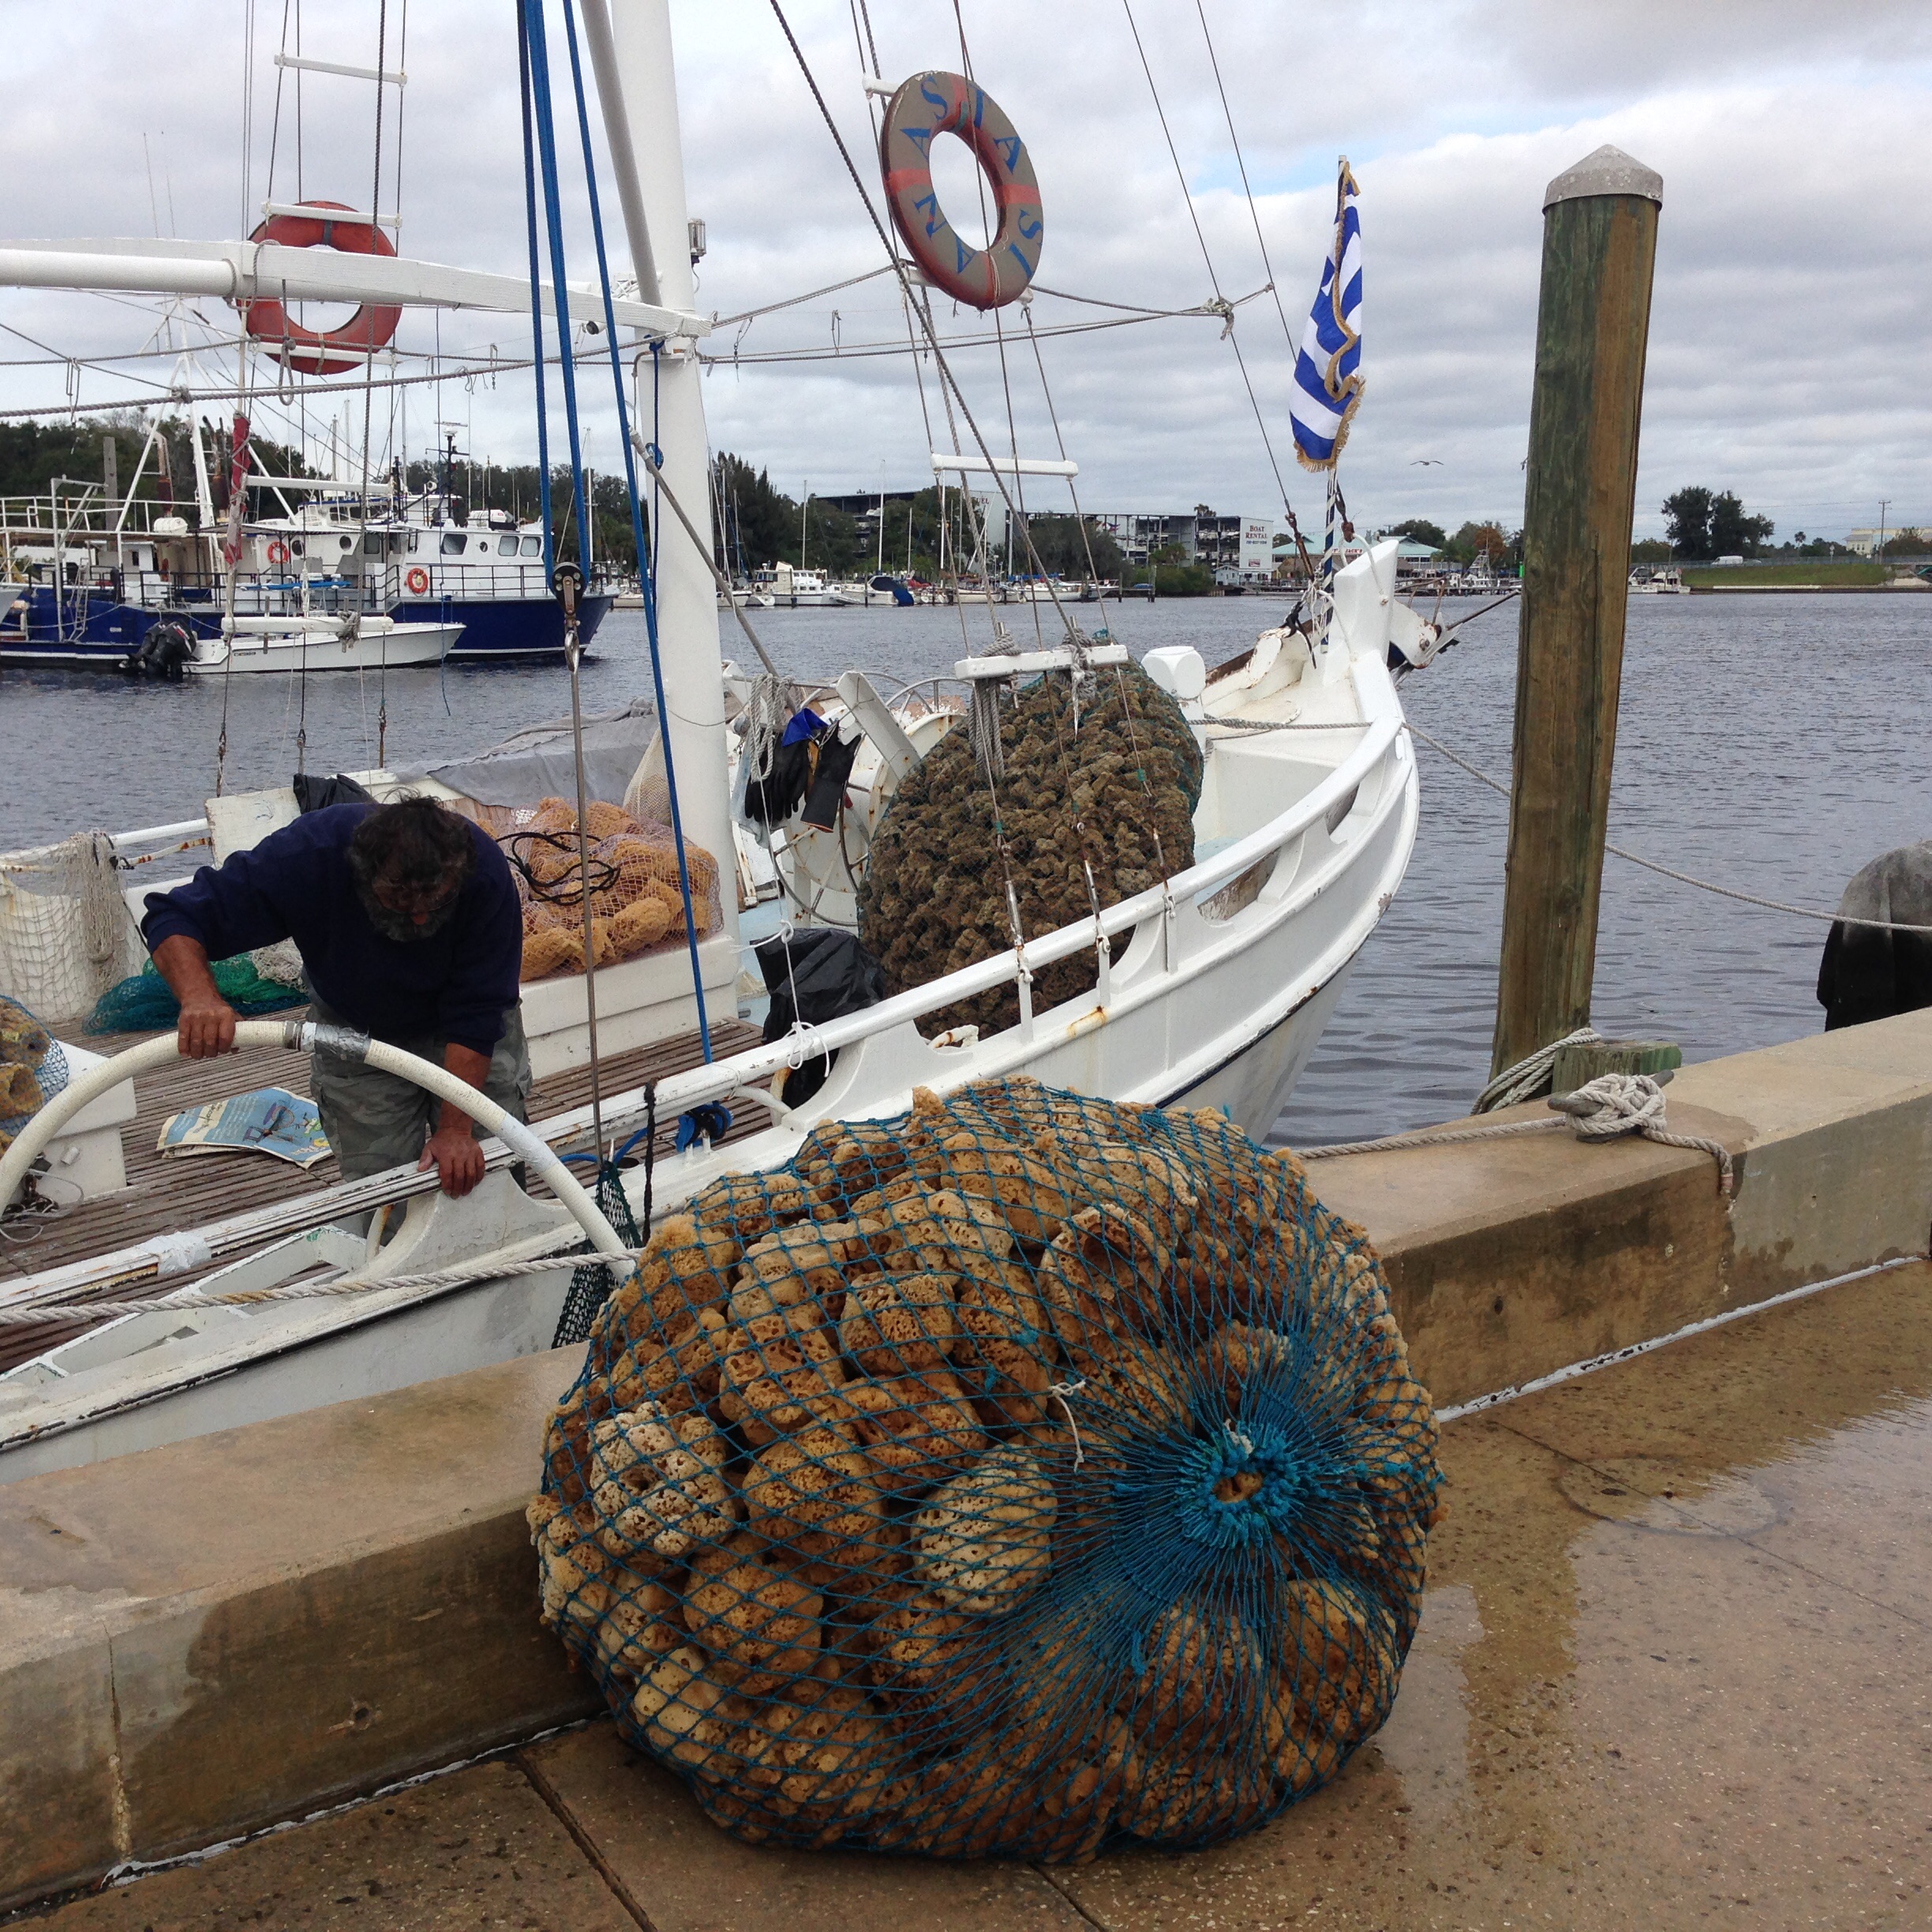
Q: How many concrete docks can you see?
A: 1